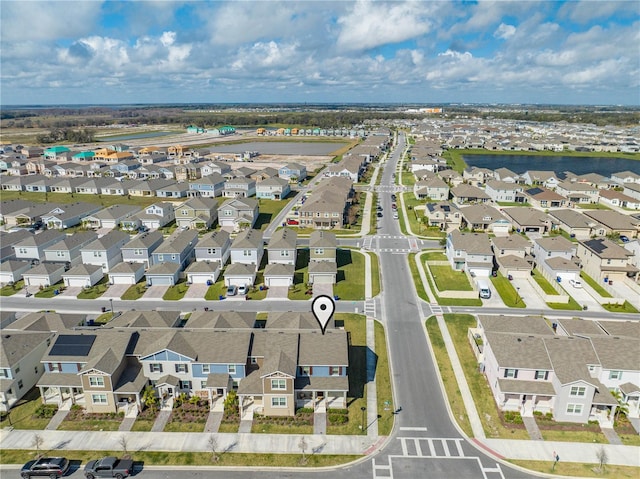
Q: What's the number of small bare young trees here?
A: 5